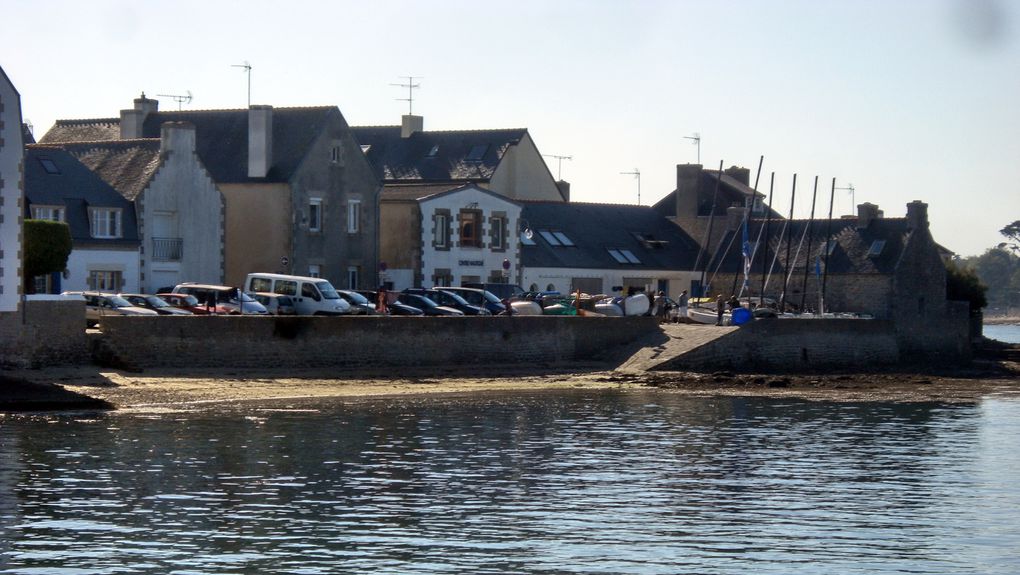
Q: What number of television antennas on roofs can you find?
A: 7